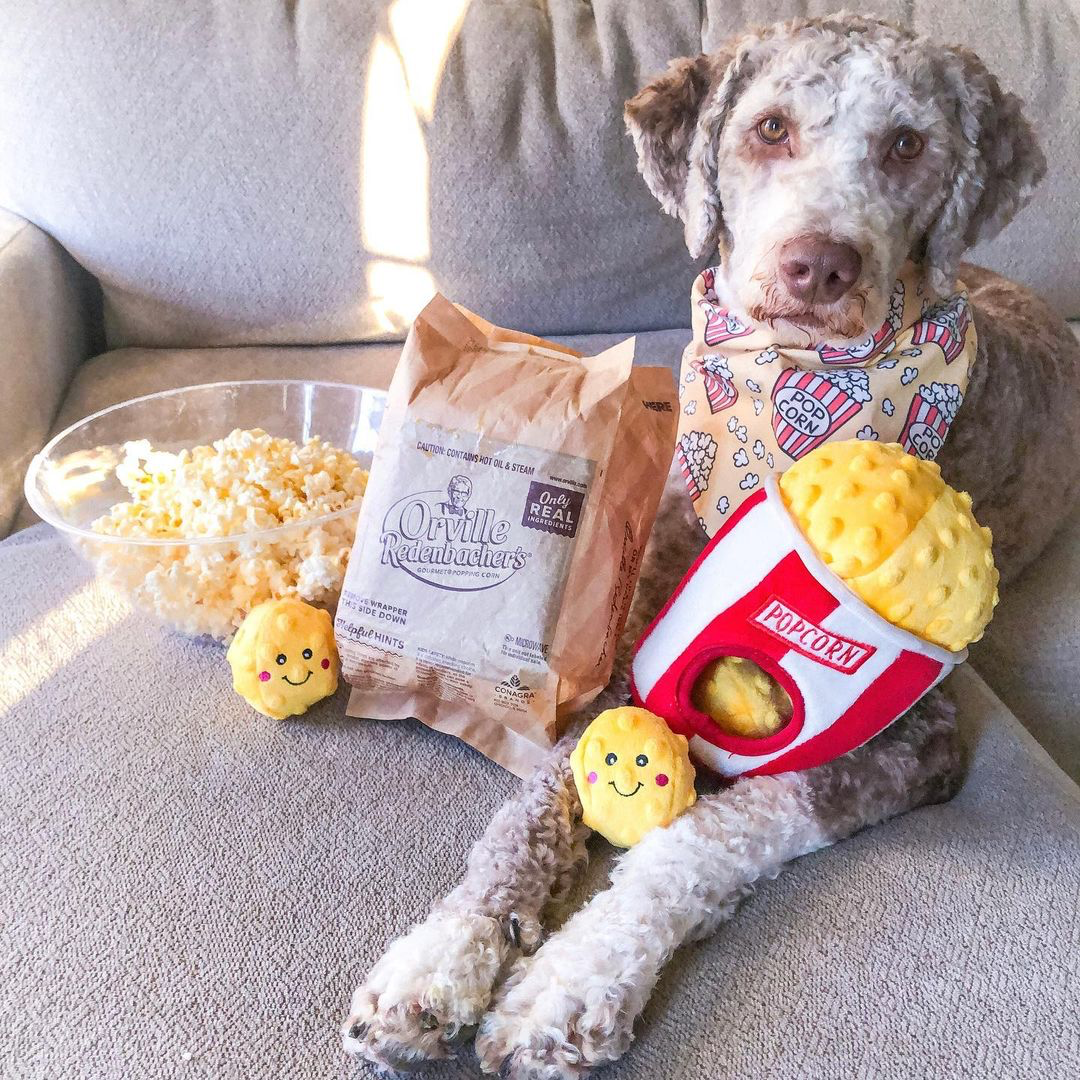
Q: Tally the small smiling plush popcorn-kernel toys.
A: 2